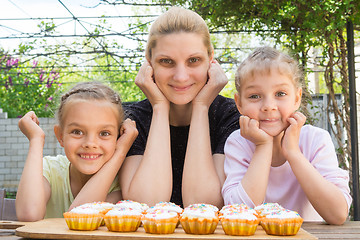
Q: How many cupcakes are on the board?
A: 12